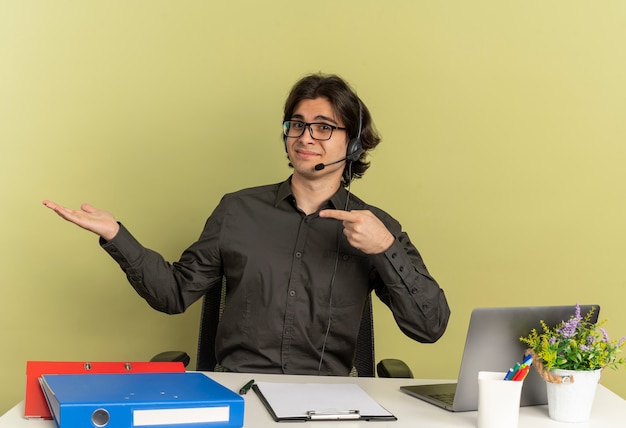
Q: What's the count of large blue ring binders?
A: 1